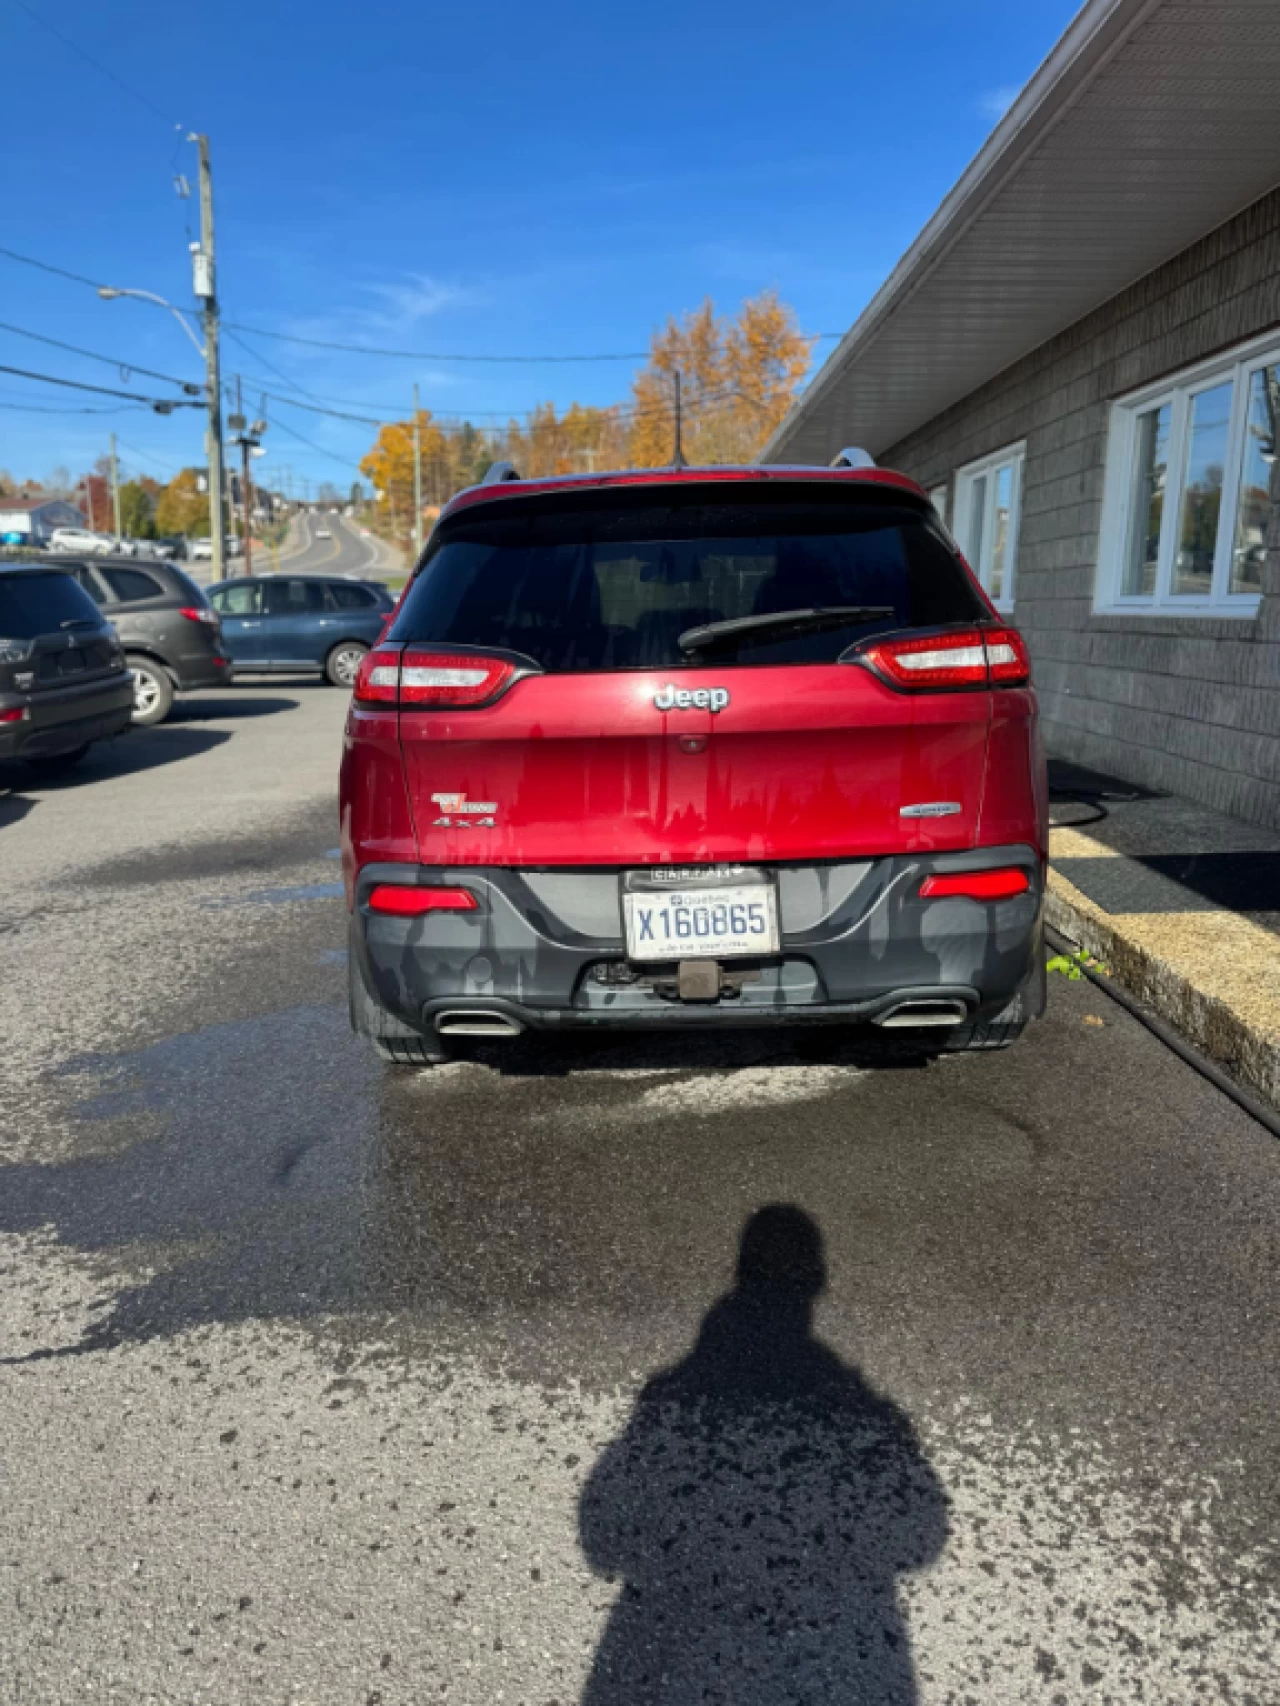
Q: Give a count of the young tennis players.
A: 0